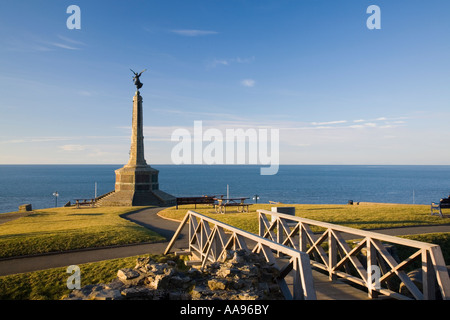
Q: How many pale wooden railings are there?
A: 2